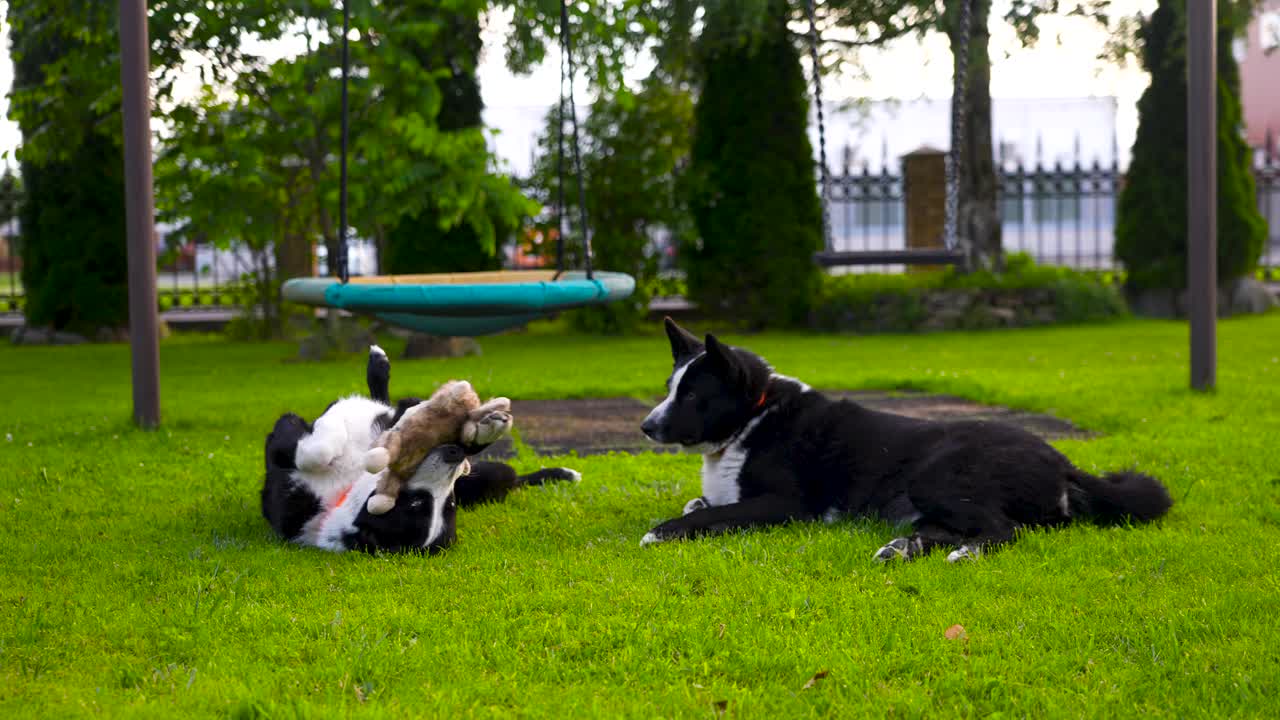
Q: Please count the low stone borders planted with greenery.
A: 1